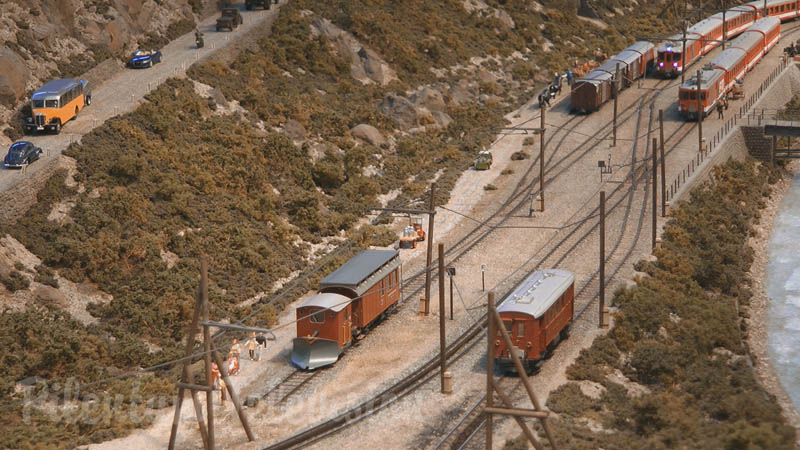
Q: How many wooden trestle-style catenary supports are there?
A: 2